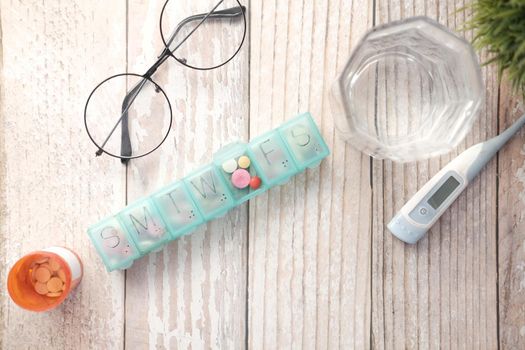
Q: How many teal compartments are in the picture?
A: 7